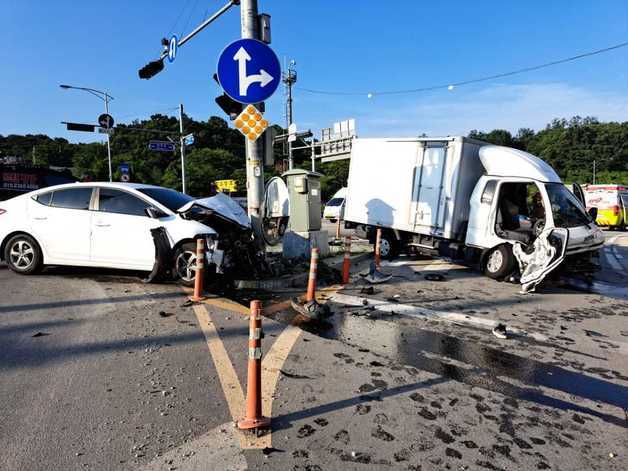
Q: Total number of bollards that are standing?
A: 6